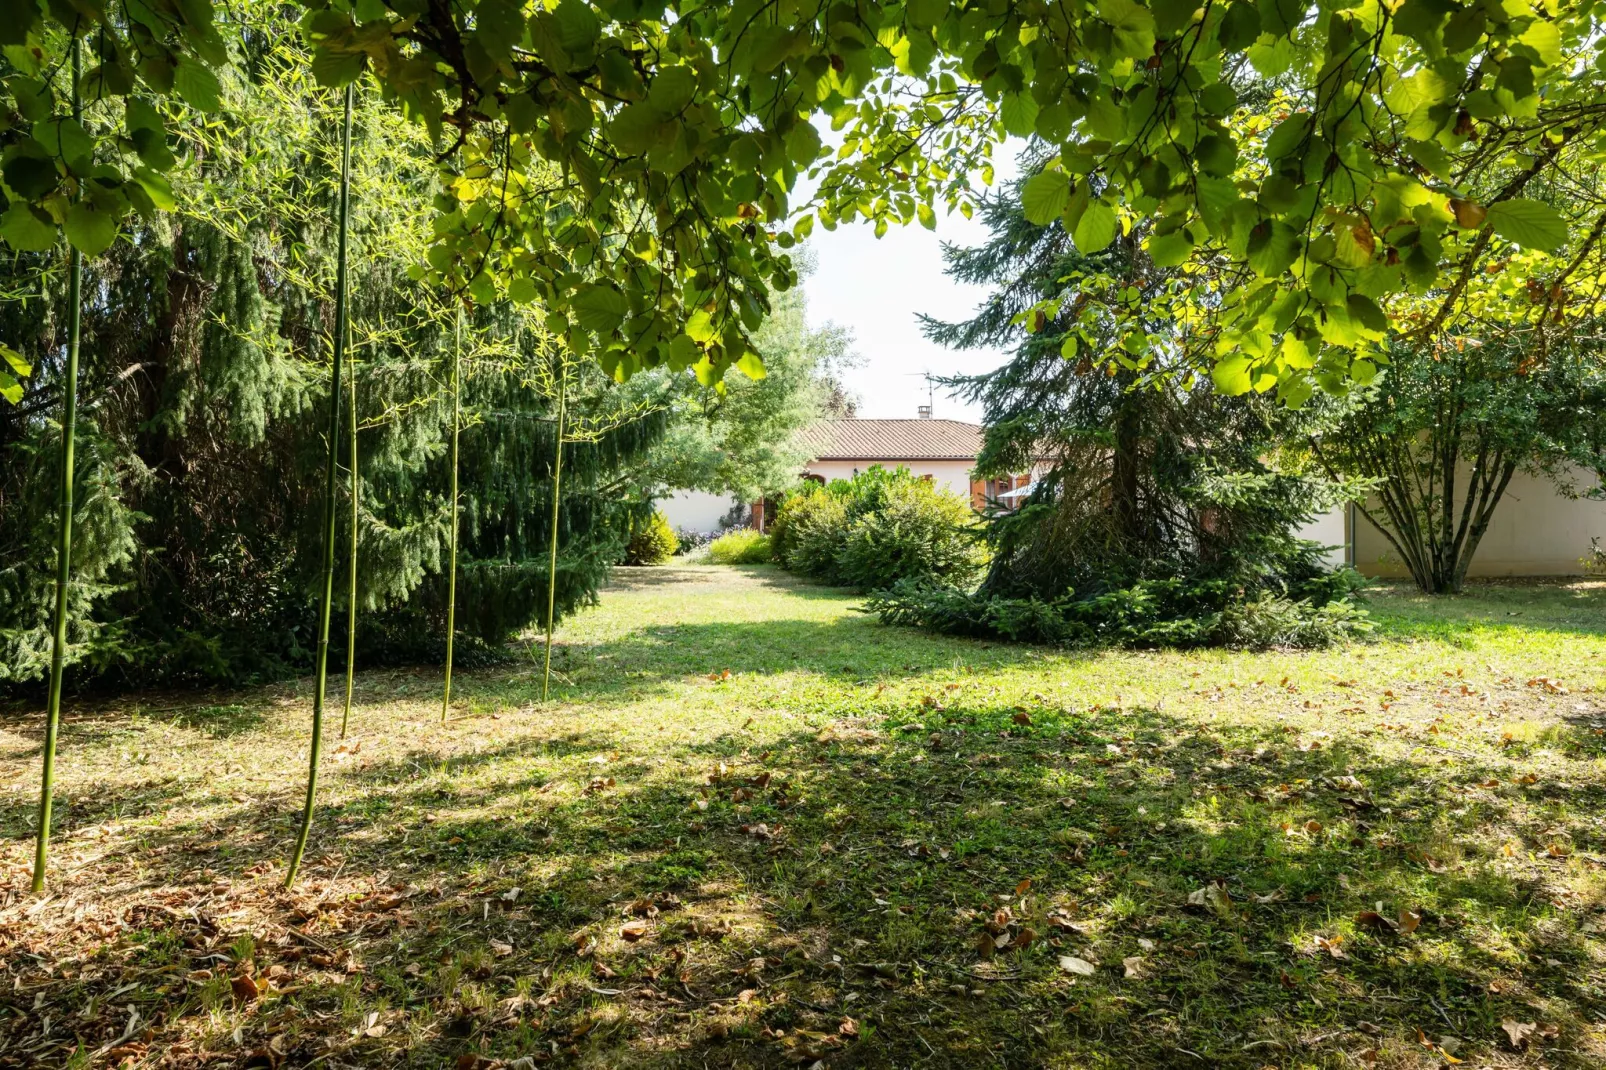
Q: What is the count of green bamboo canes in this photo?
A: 5